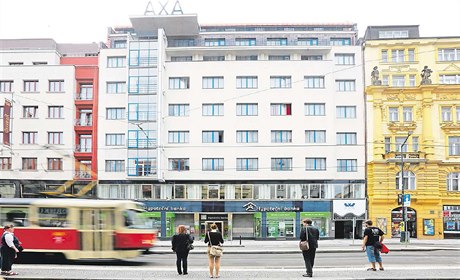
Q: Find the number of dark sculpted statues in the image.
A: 2